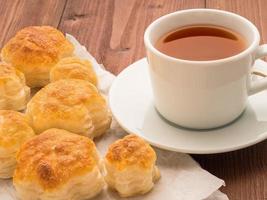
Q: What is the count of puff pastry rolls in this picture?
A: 7